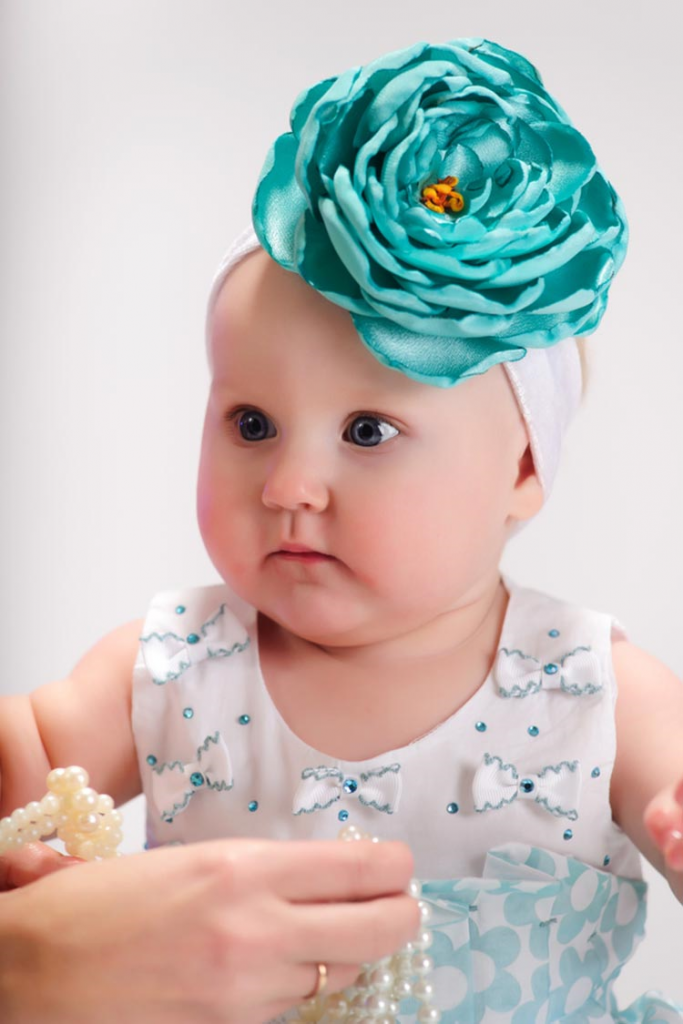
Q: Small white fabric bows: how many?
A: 5